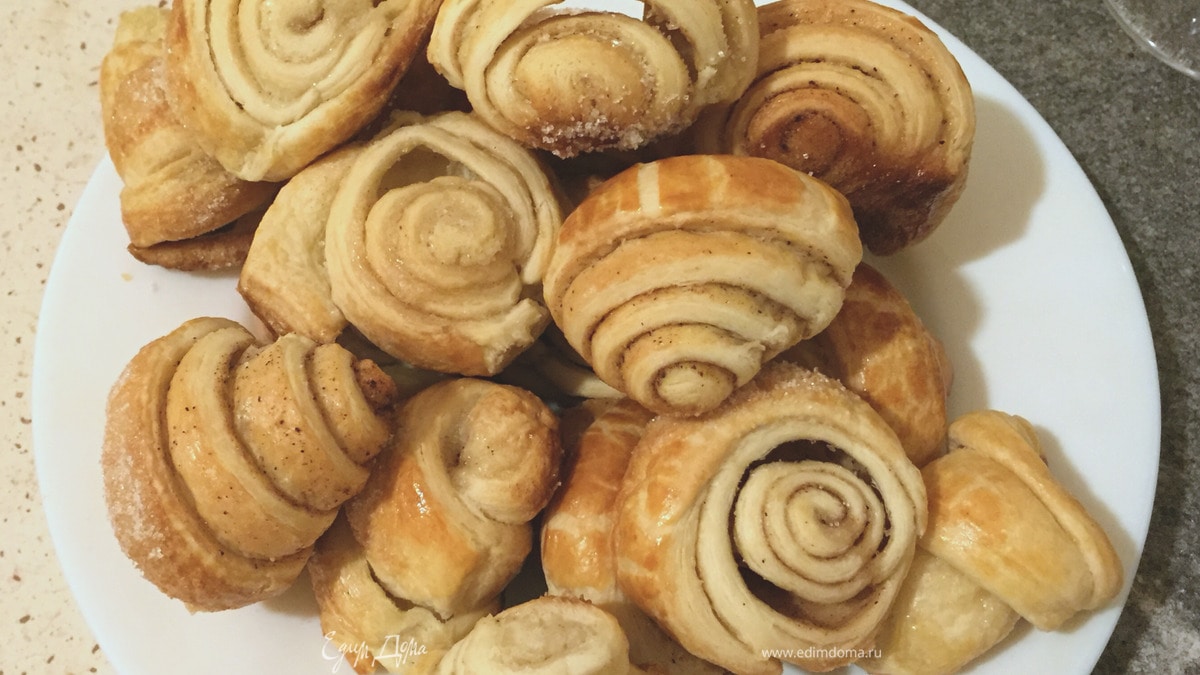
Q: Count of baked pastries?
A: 13